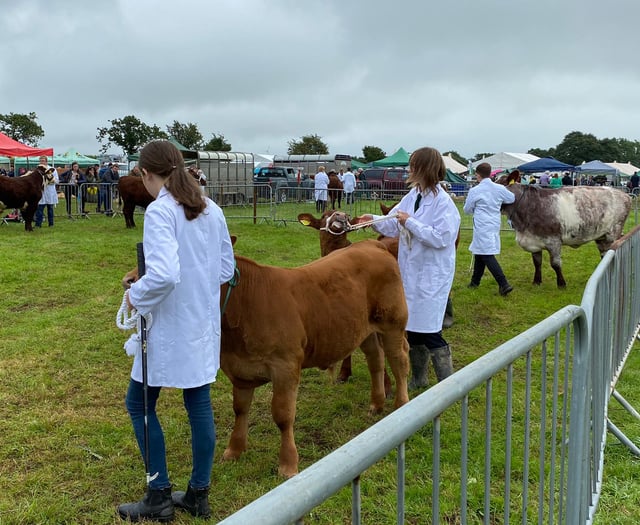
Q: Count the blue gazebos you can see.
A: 2